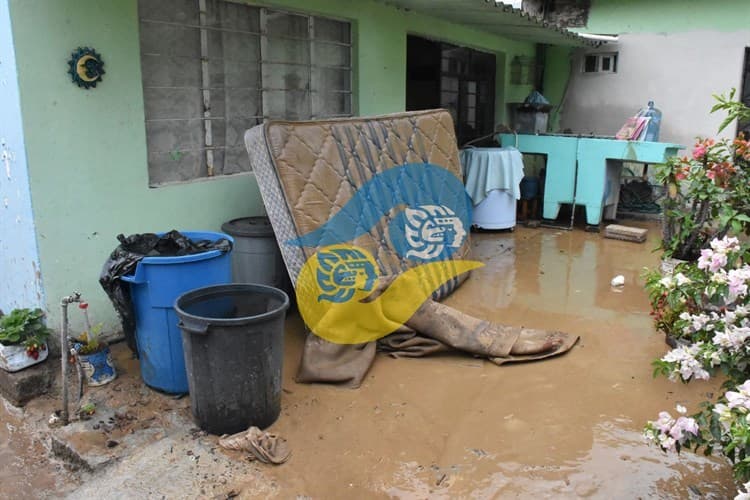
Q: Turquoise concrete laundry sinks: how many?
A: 2